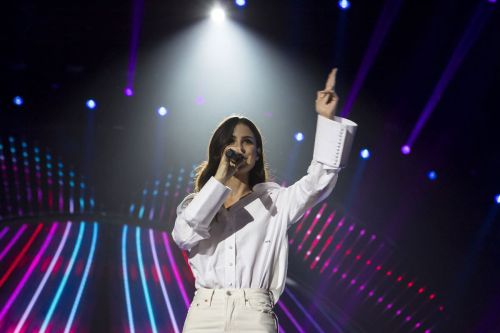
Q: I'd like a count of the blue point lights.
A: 9